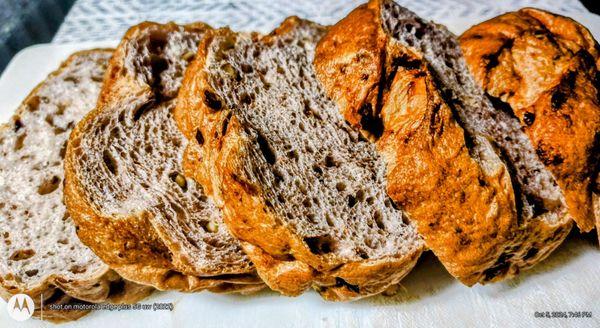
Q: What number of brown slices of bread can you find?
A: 5